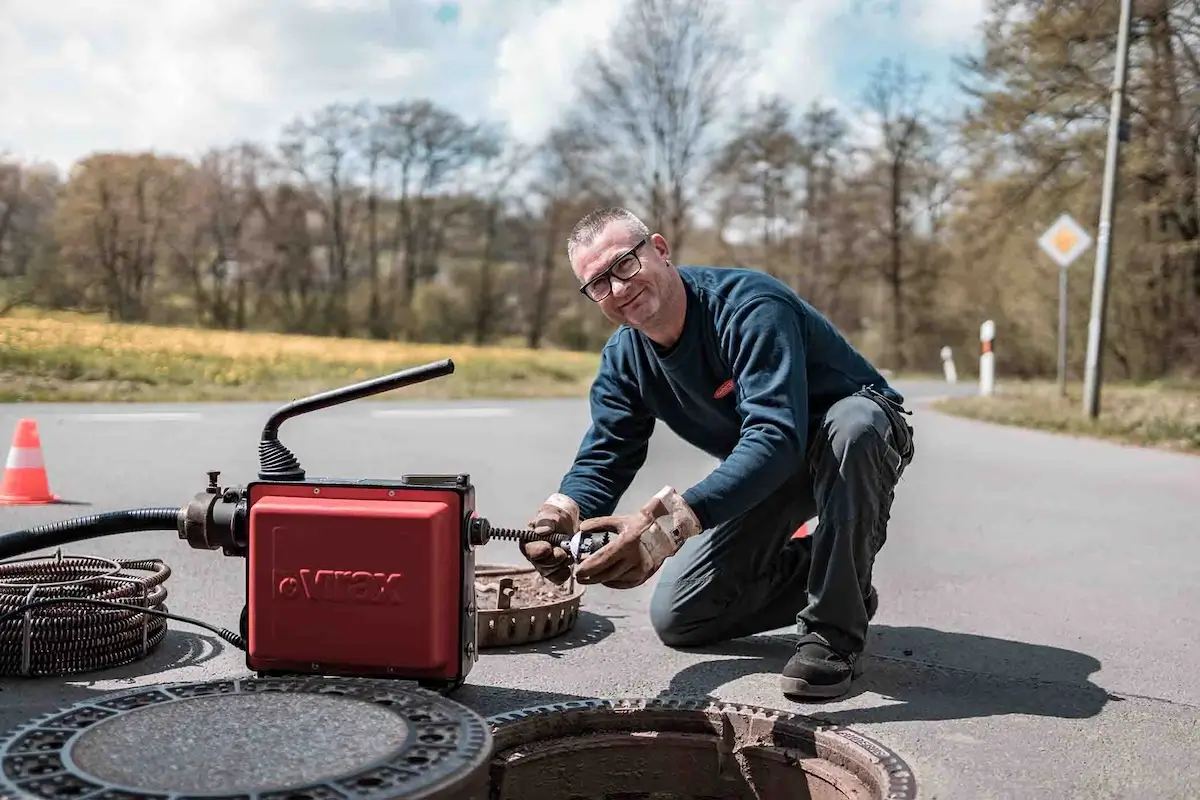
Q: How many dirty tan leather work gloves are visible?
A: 2